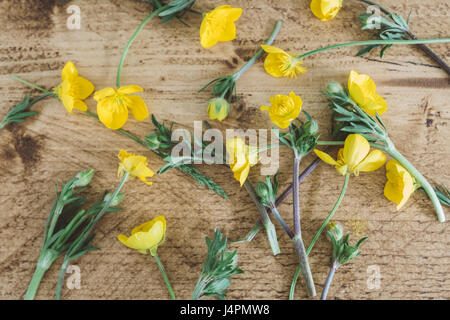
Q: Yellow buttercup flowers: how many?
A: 12